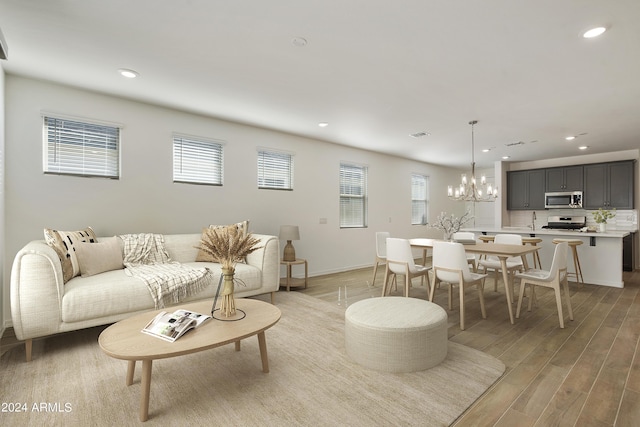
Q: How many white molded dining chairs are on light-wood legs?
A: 6